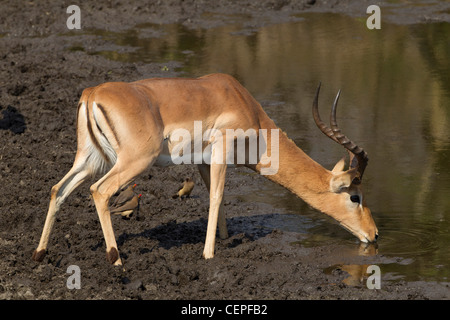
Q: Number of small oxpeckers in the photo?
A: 3